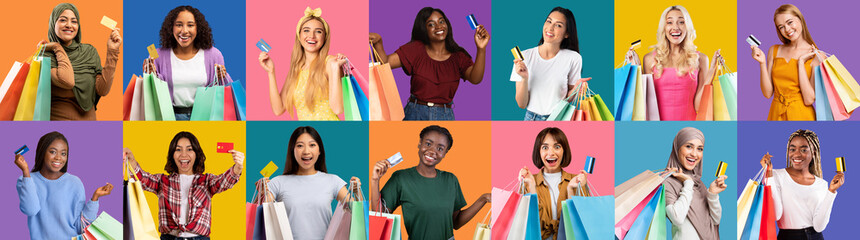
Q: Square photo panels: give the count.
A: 14